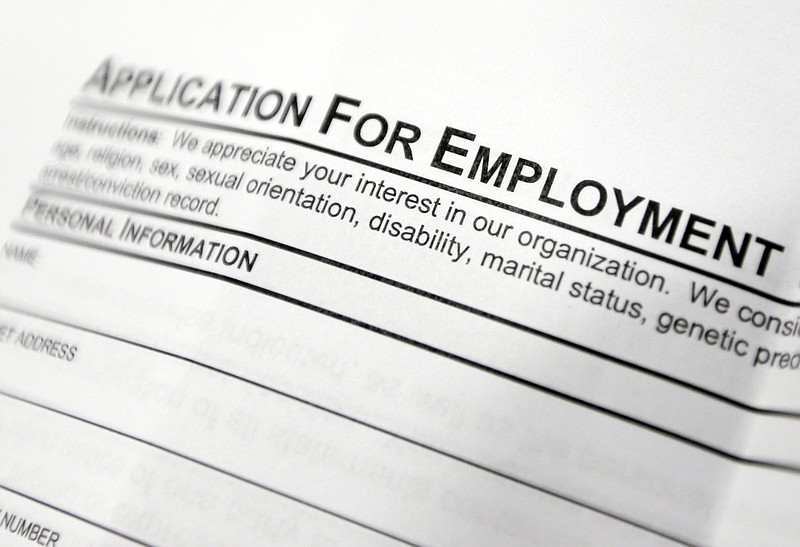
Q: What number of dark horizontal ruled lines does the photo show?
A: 6